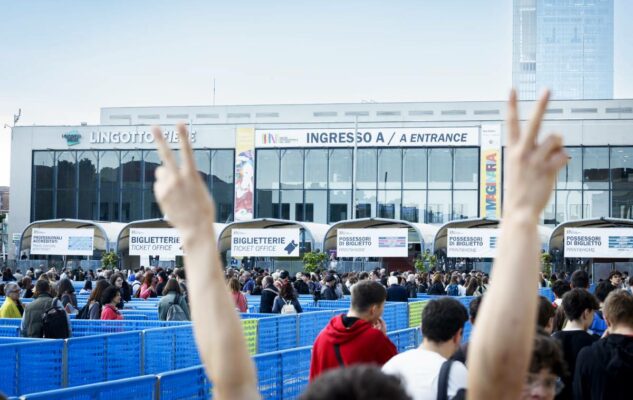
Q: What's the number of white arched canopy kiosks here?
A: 6